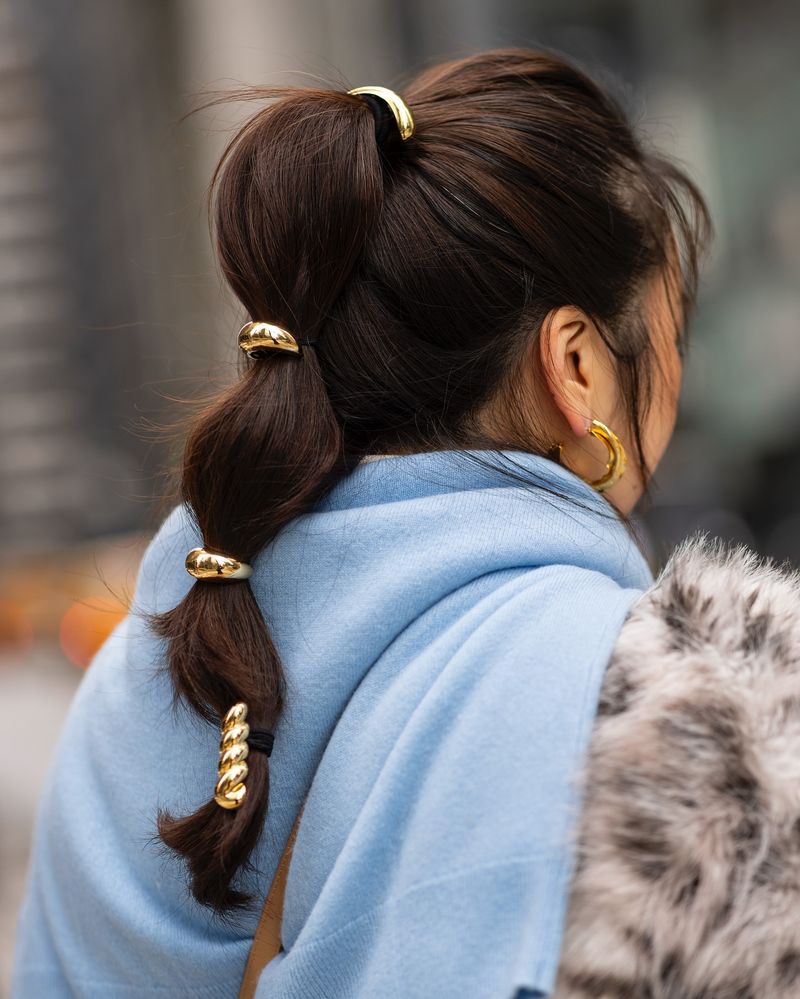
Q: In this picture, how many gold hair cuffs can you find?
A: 4